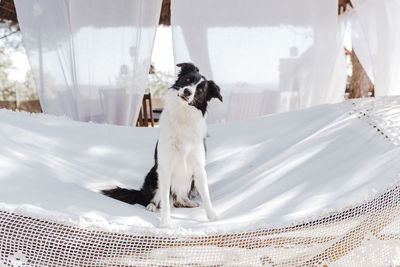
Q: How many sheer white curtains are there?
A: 3